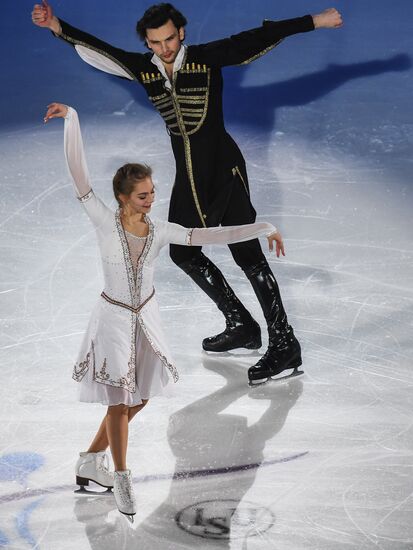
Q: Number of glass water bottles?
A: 0